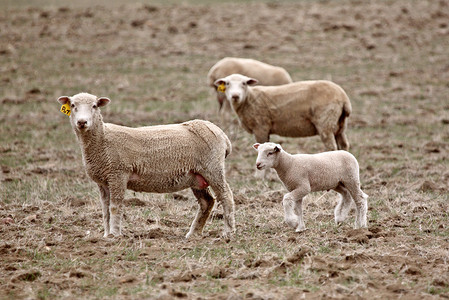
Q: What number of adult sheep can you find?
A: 3